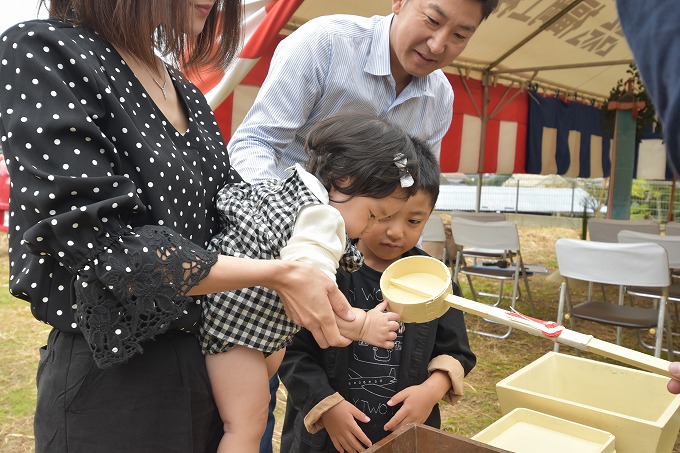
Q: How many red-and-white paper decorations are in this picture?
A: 1